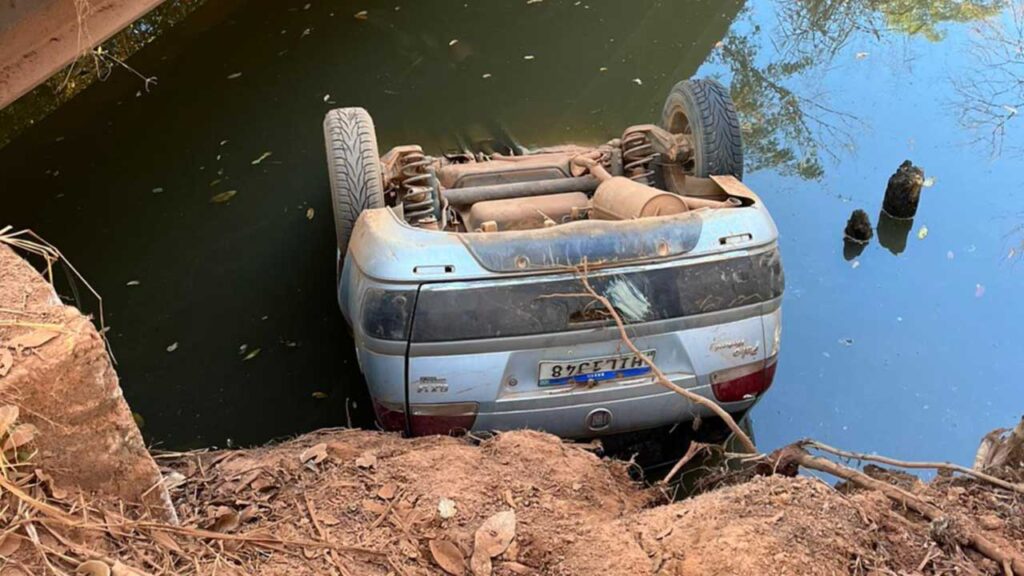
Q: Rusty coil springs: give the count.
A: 2